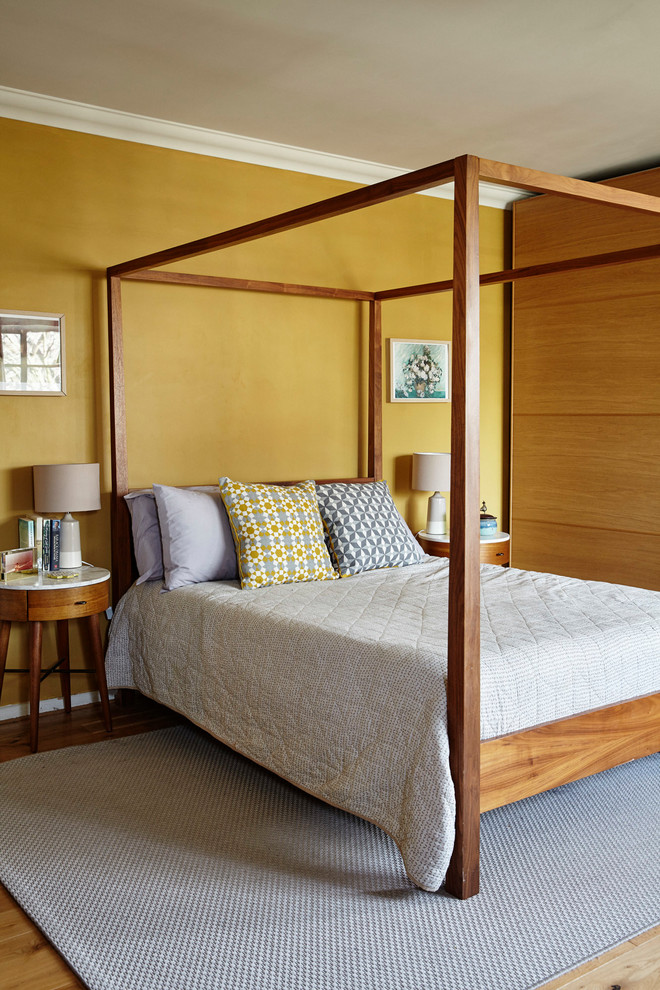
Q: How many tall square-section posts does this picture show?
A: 3